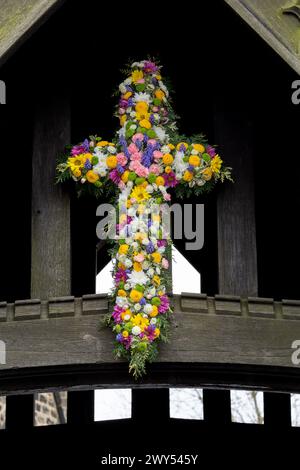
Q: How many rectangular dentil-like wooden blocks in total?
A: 8